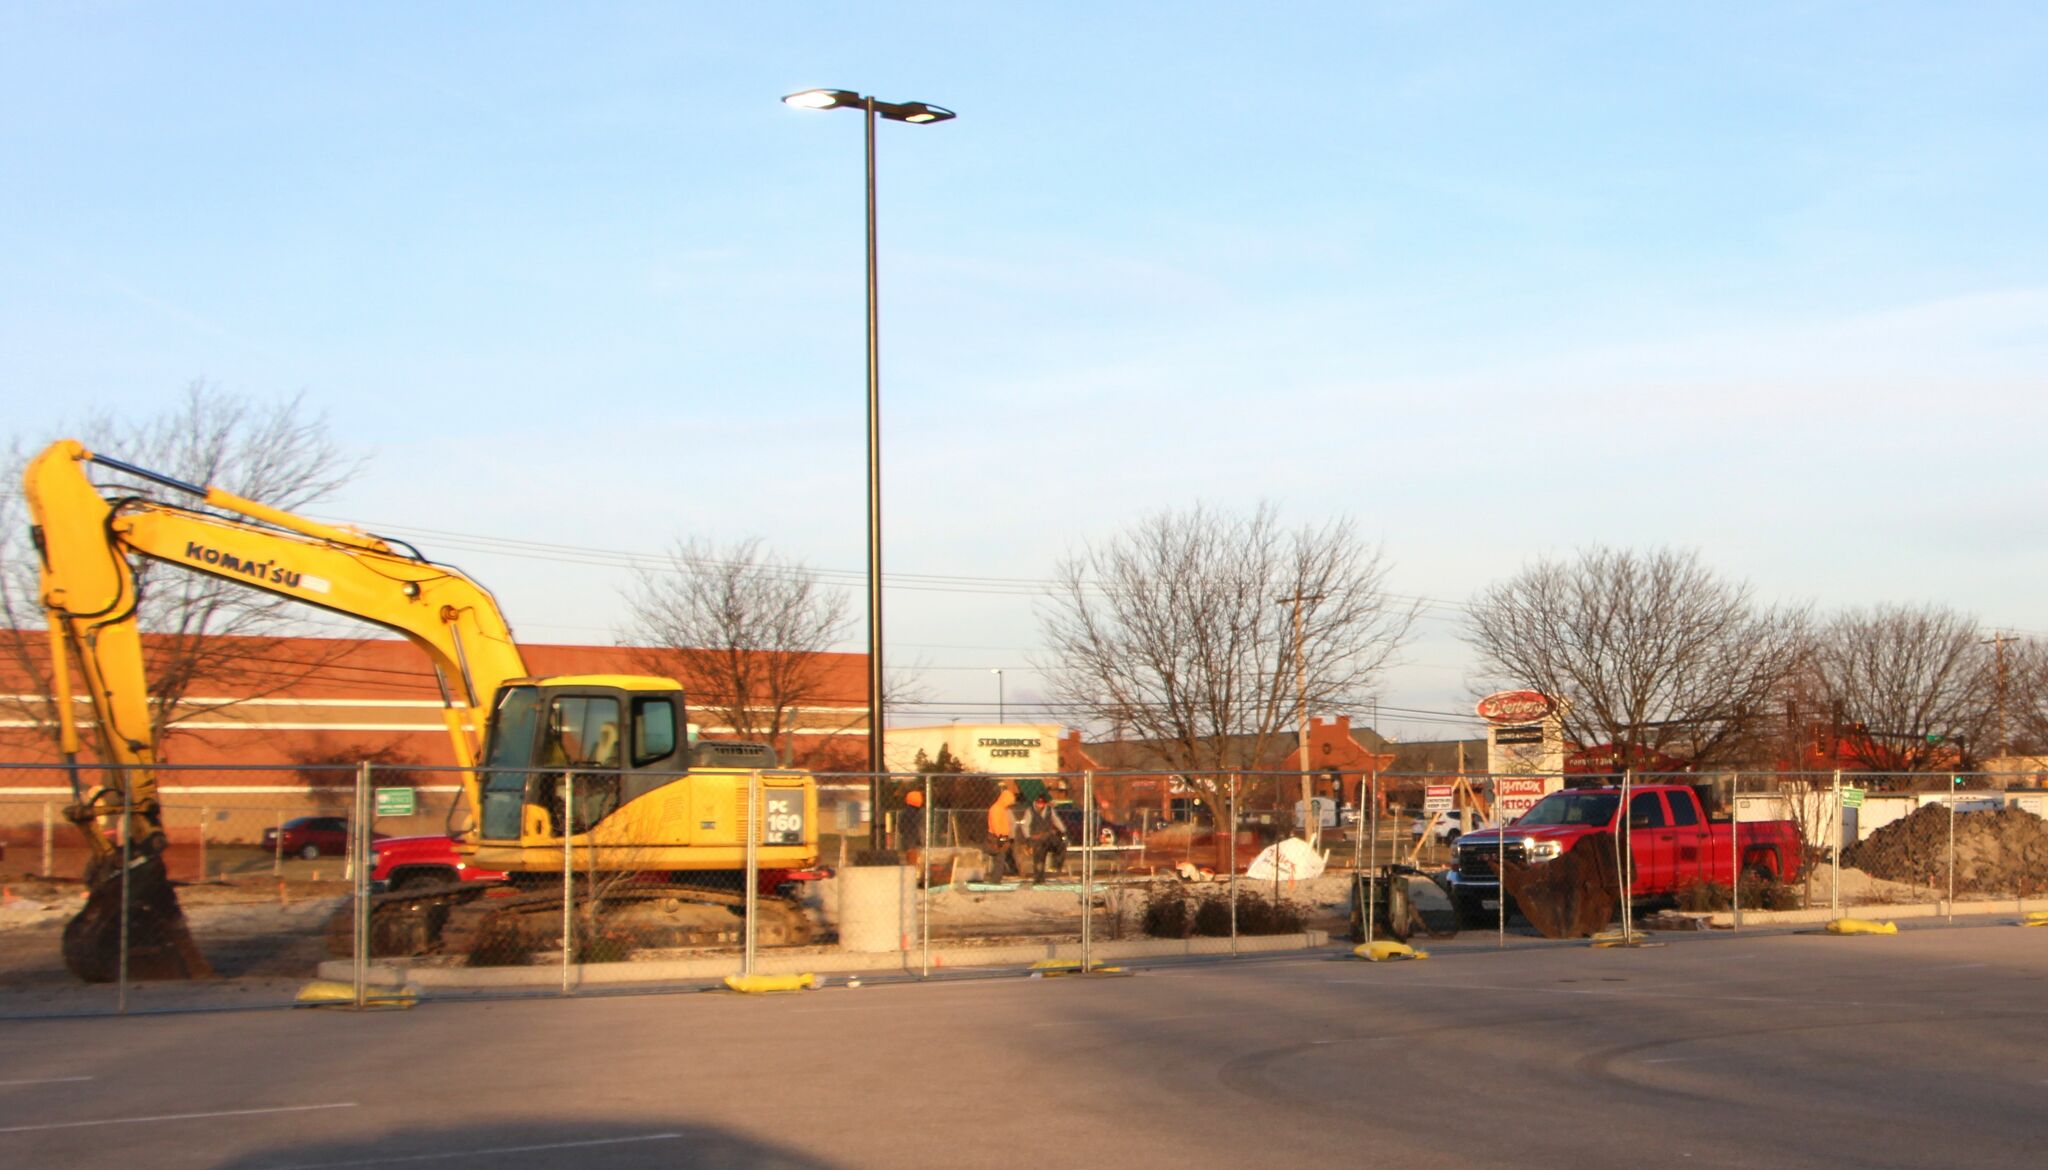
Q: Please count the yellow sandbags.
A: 7